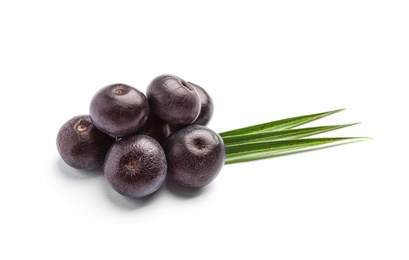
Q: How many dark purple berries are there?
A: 7